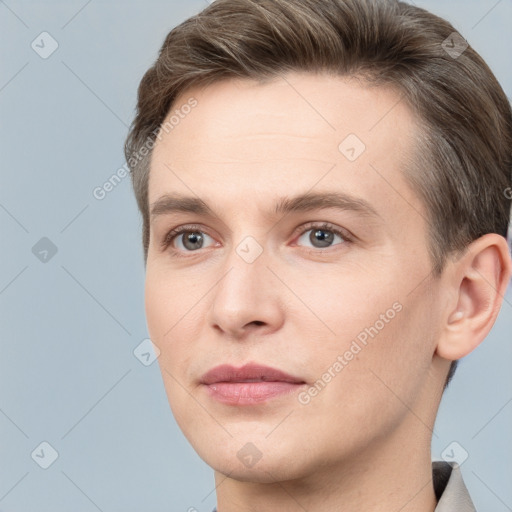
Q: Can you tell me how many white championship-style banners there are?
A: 0